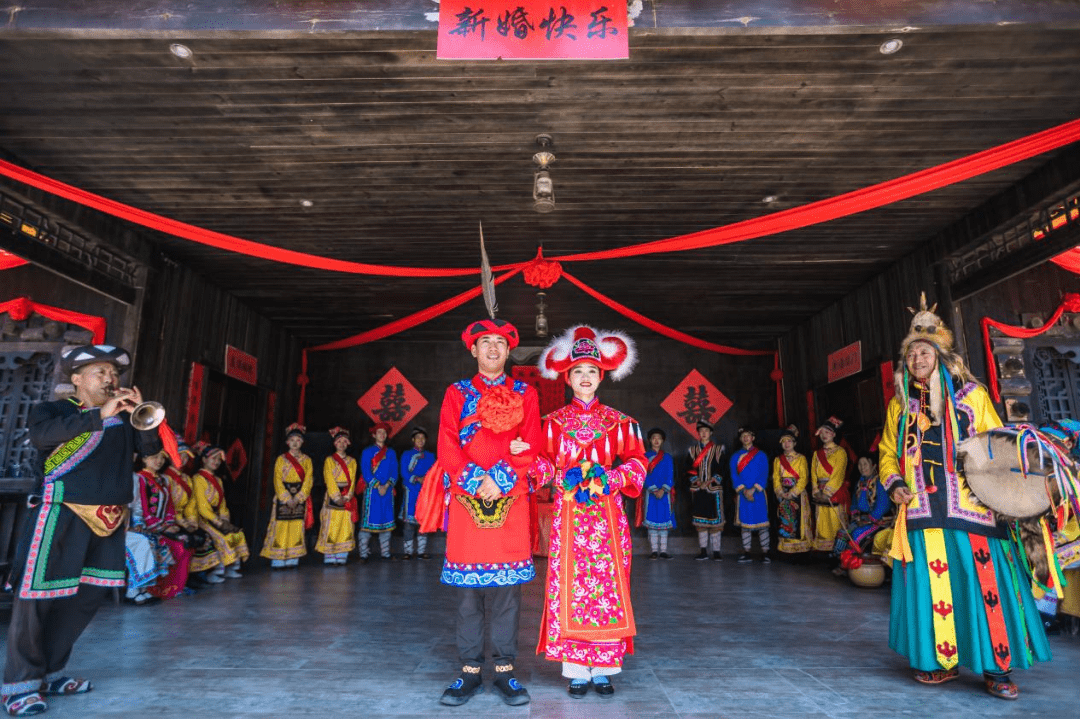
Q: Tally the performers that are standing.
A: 13